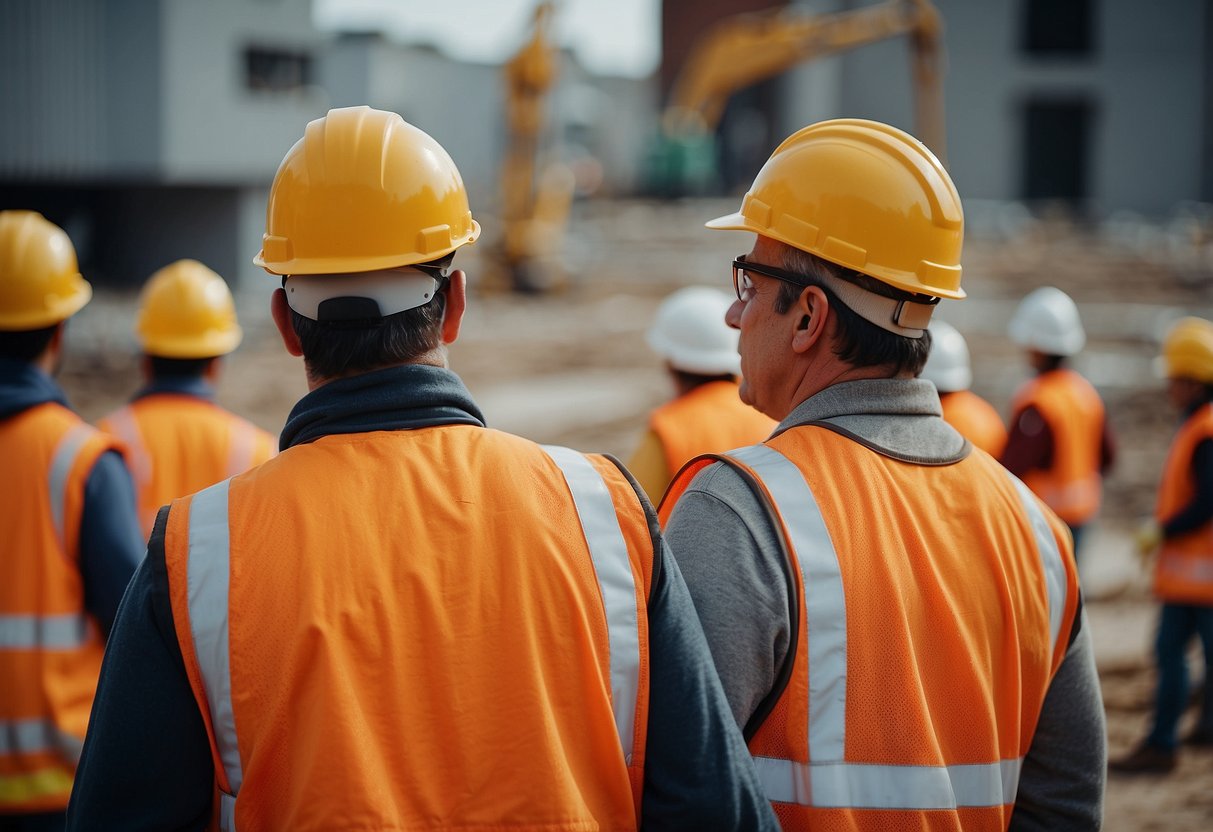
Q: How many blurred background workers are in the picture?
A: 6